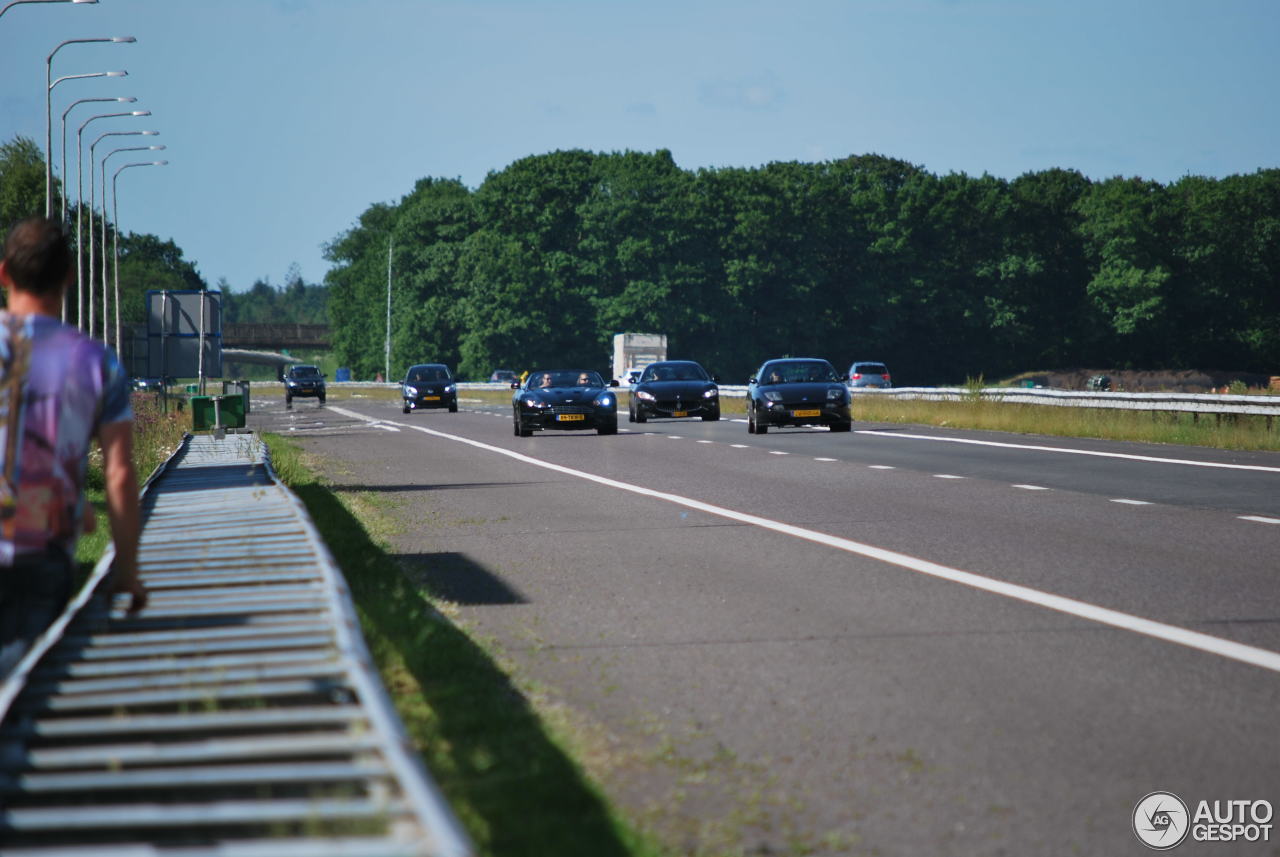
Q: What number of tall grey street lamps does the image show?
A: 8